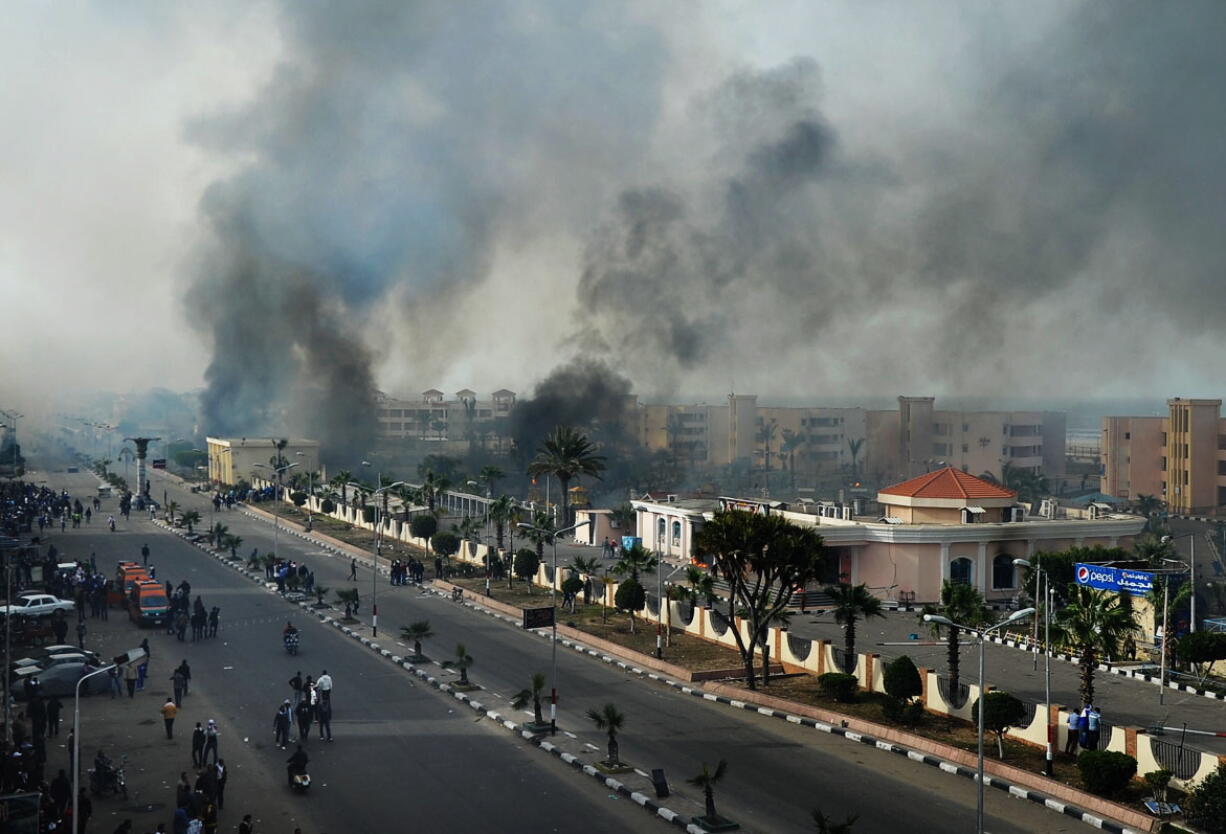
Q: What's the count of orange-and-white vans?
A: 2